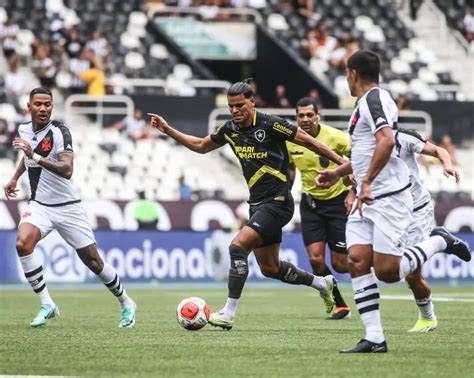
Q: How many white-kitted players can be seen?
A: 3